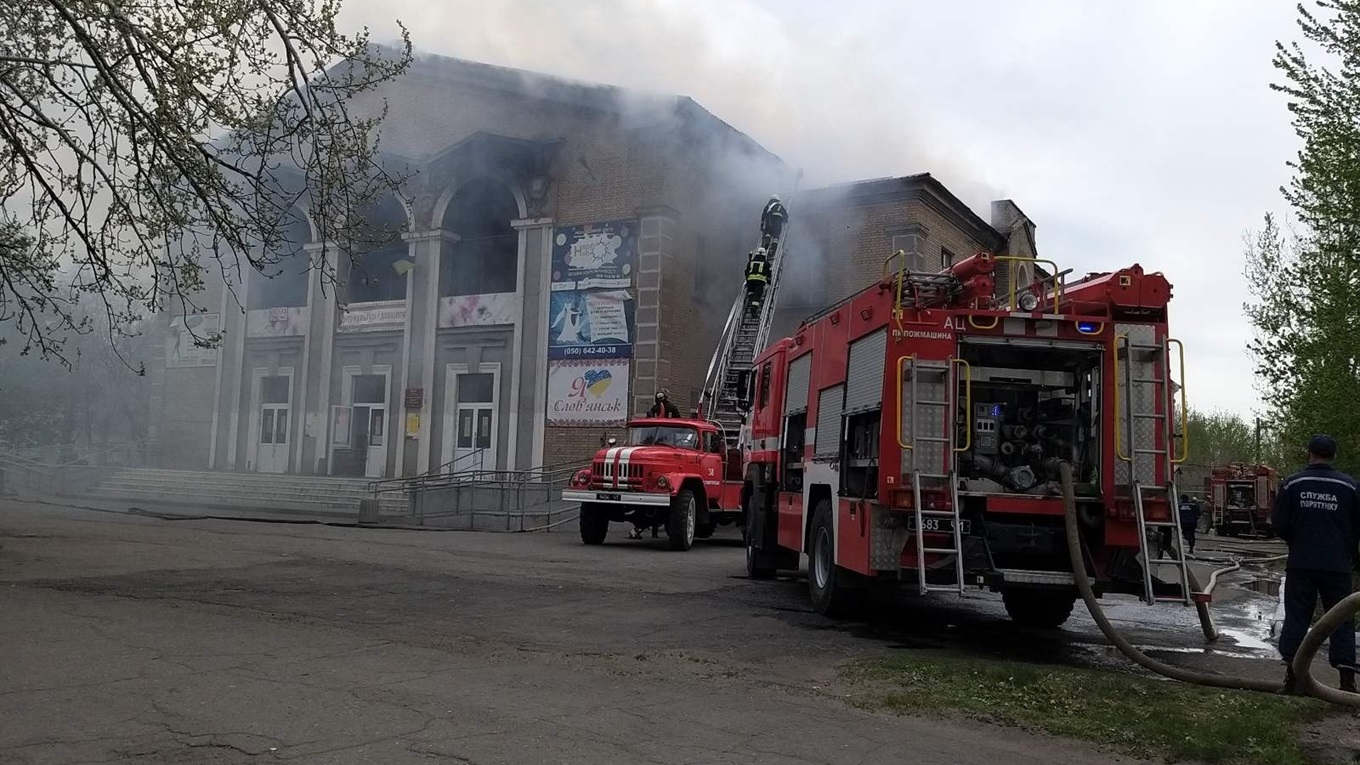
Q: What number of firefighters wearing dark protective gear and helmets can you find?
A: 3